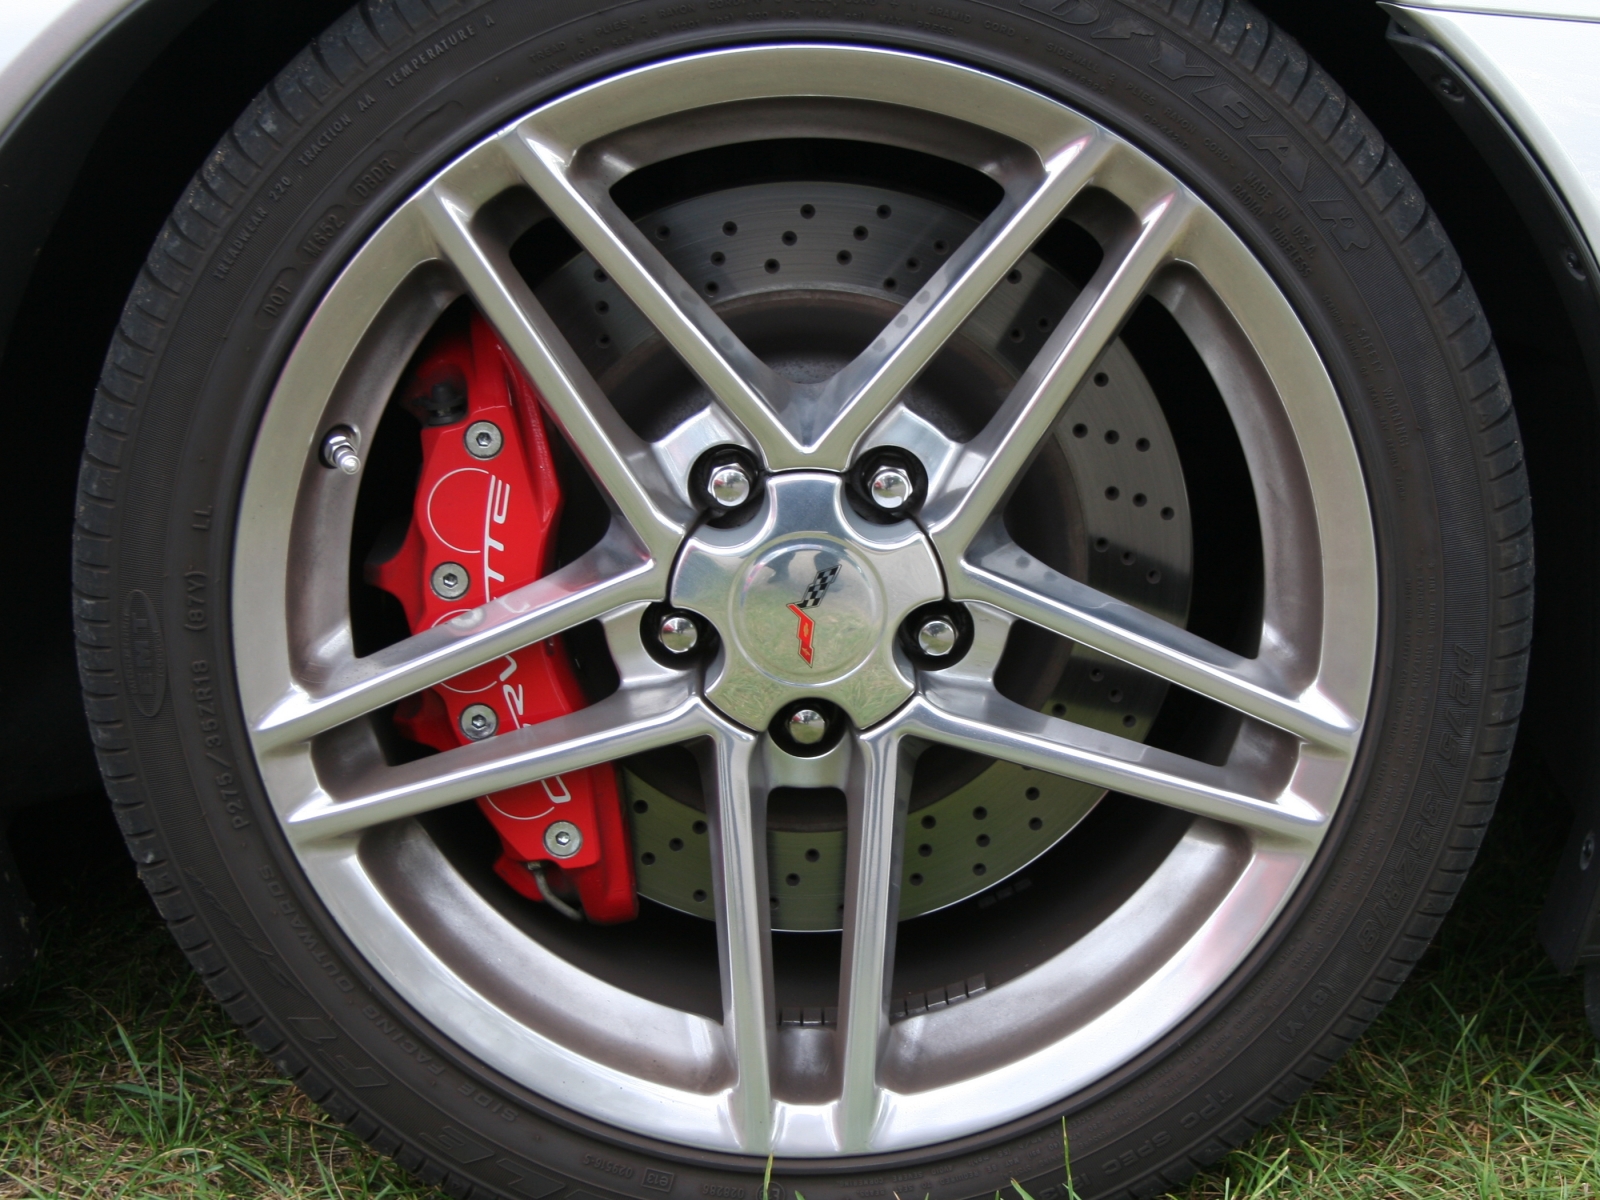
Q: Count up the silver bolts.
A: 9